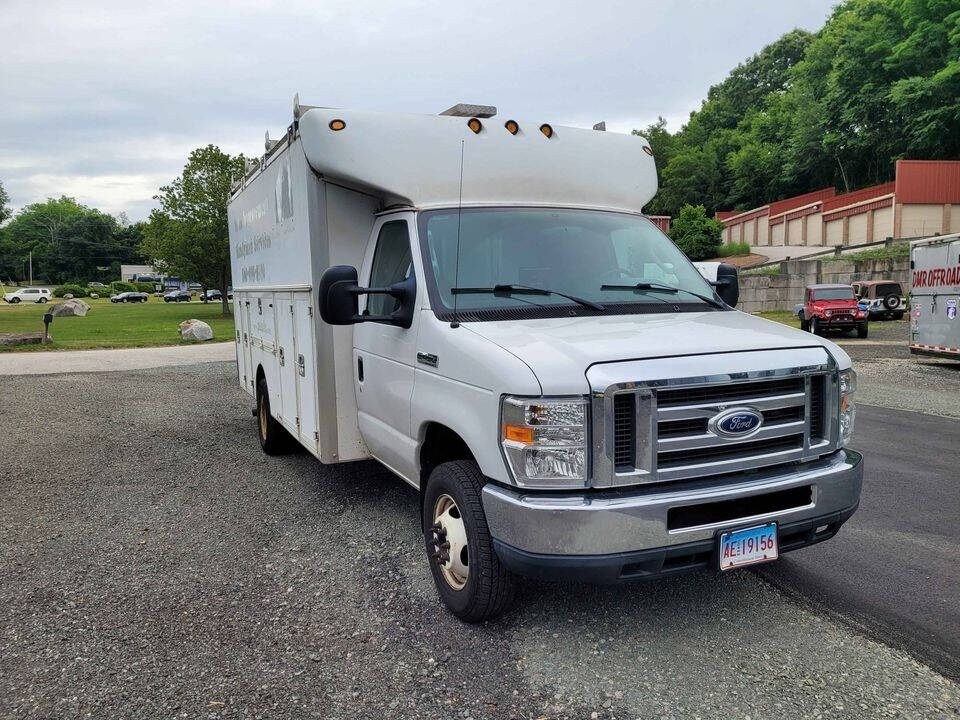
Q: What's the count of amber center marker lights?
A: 3